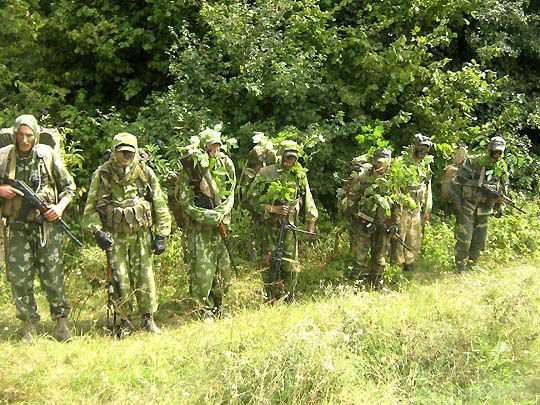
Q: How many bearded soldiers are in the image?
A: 0